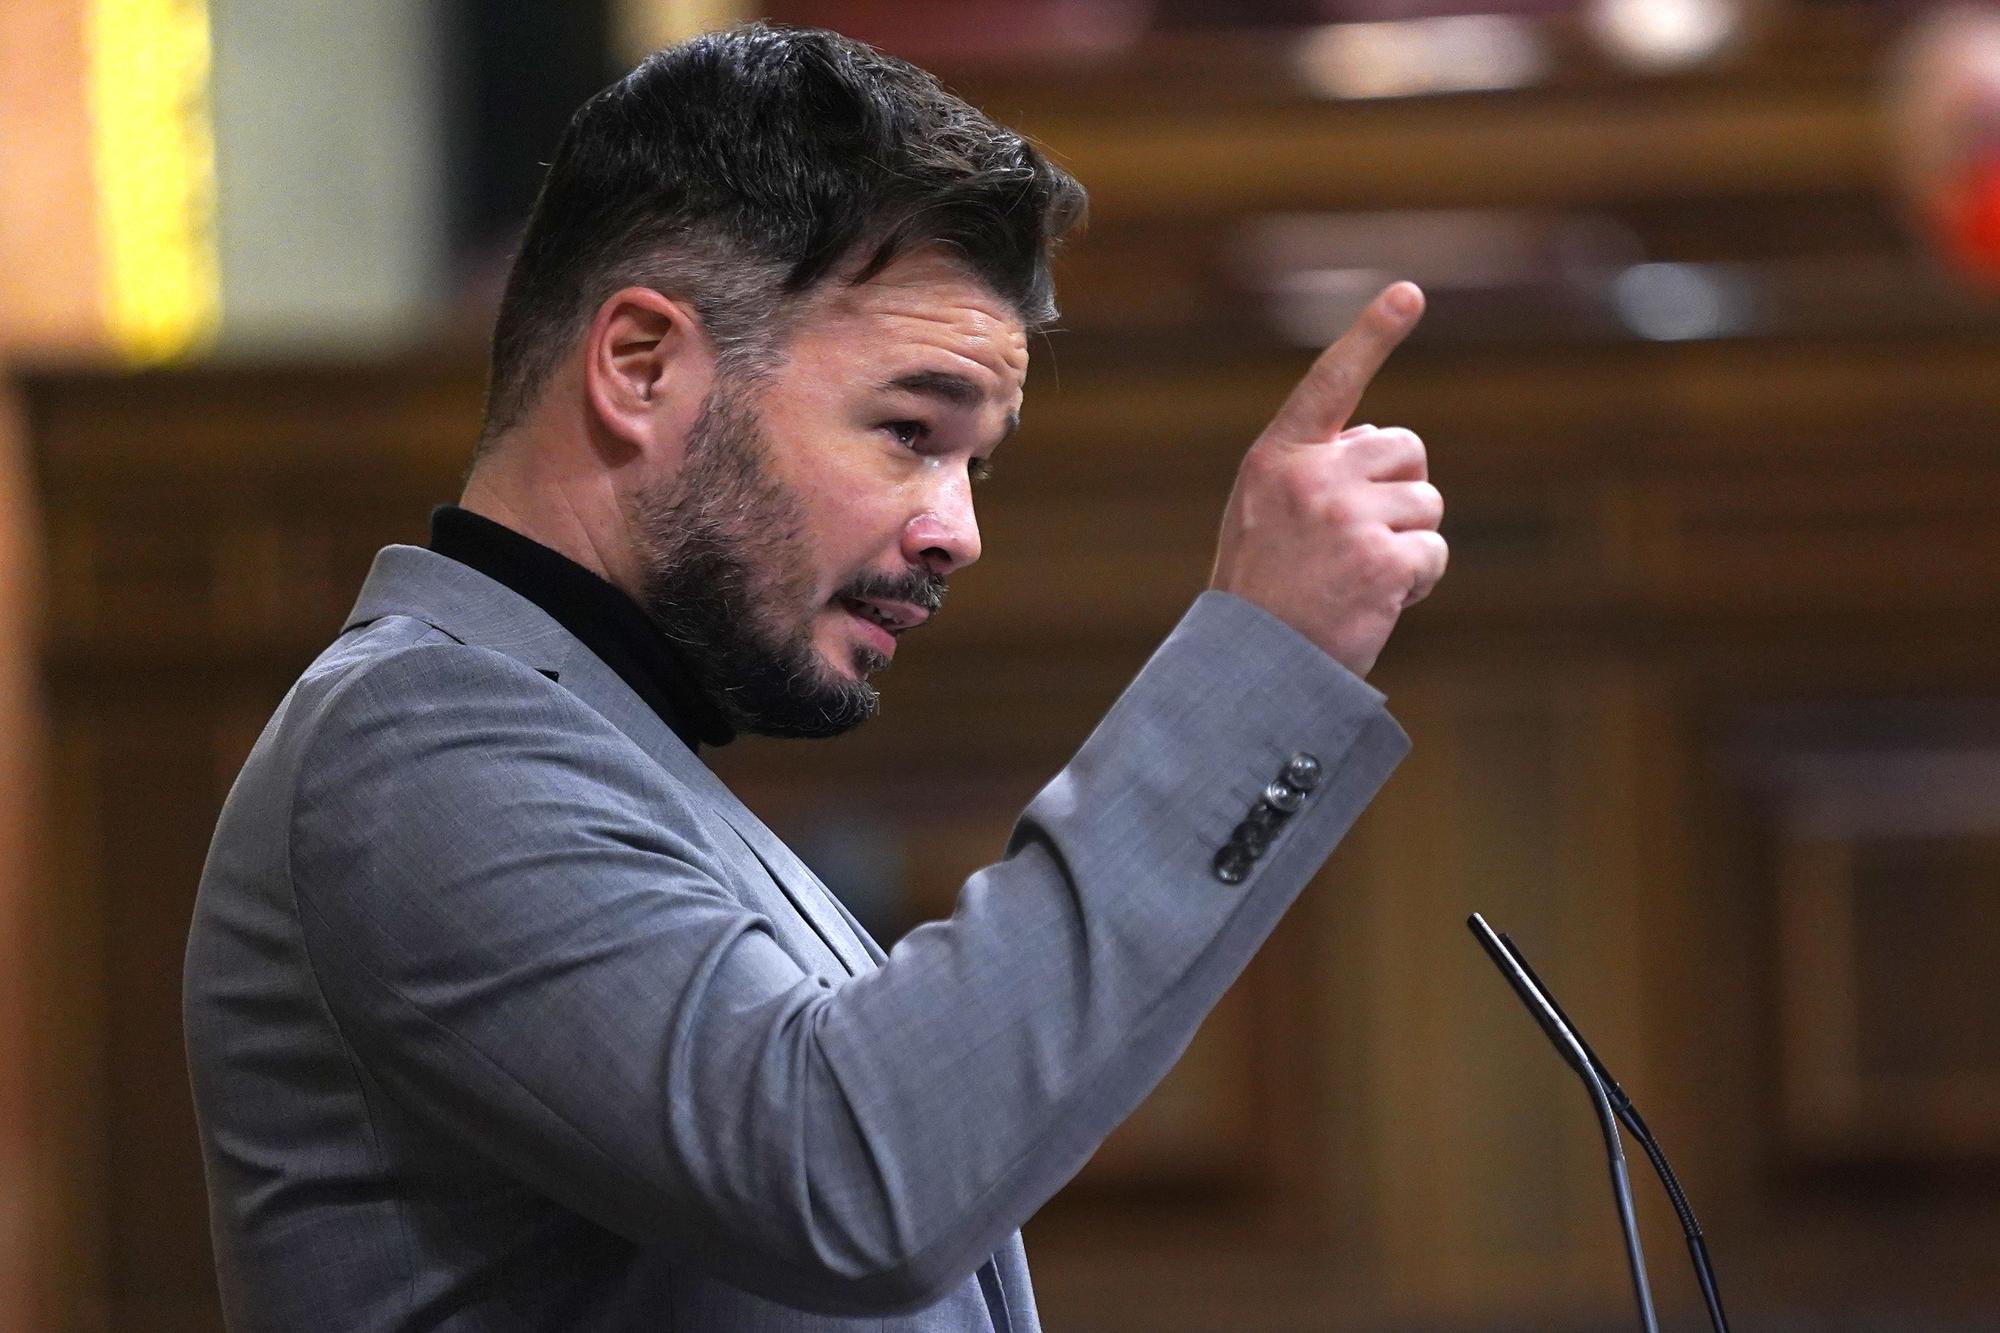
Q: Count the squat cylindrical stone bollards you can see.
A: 0